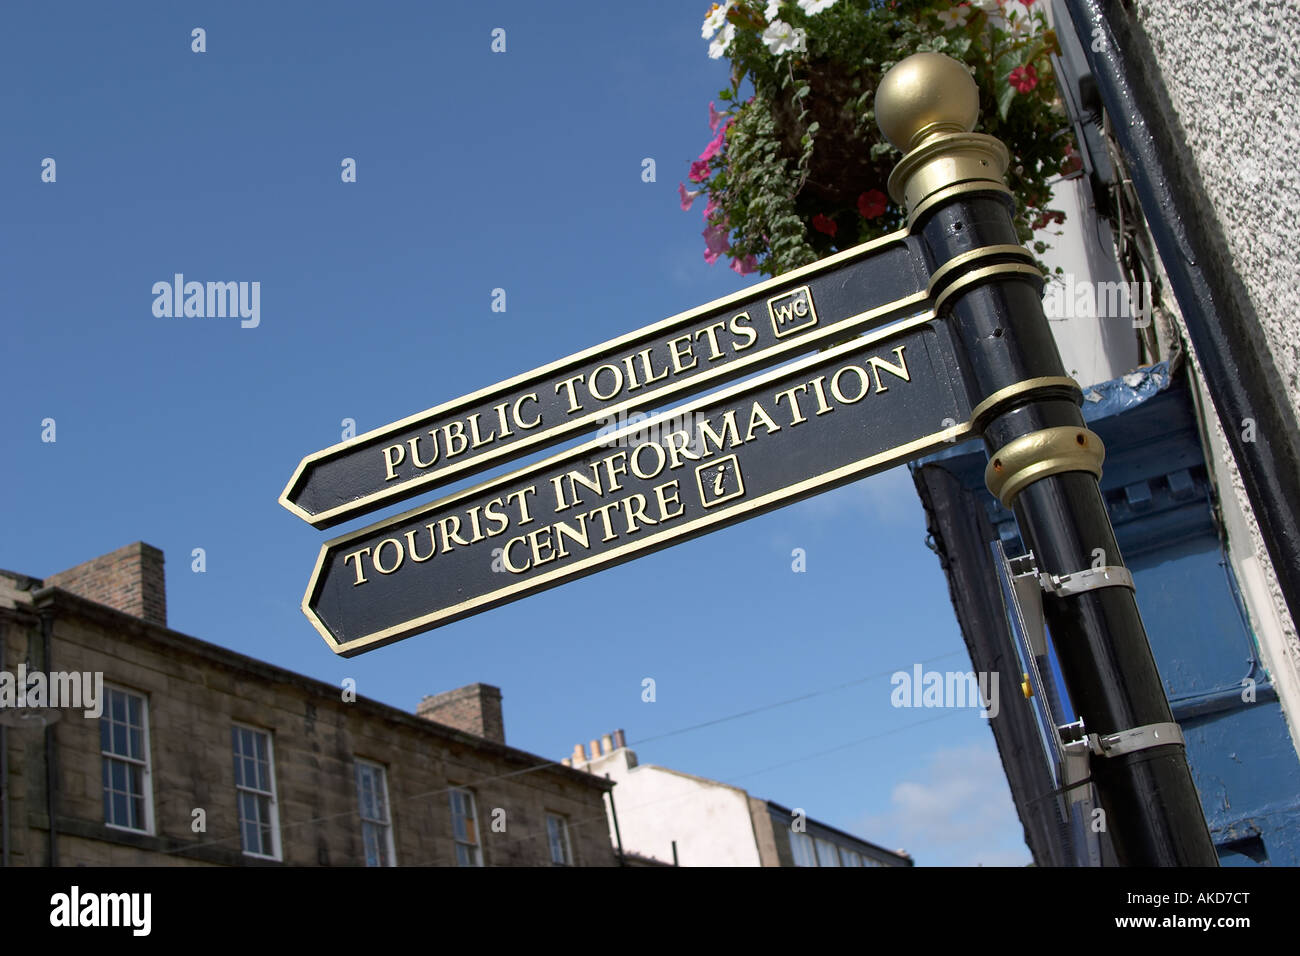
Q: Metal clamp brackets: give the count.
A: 2